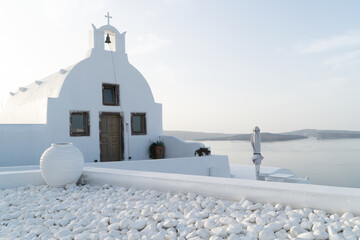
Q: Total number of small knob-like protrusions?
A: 4